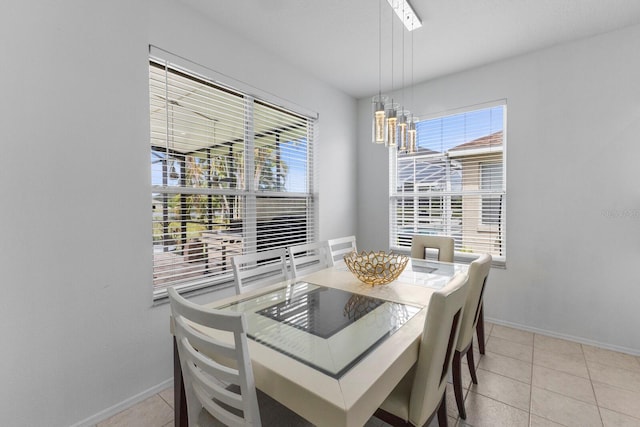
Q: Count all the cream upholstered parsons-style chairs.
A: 3